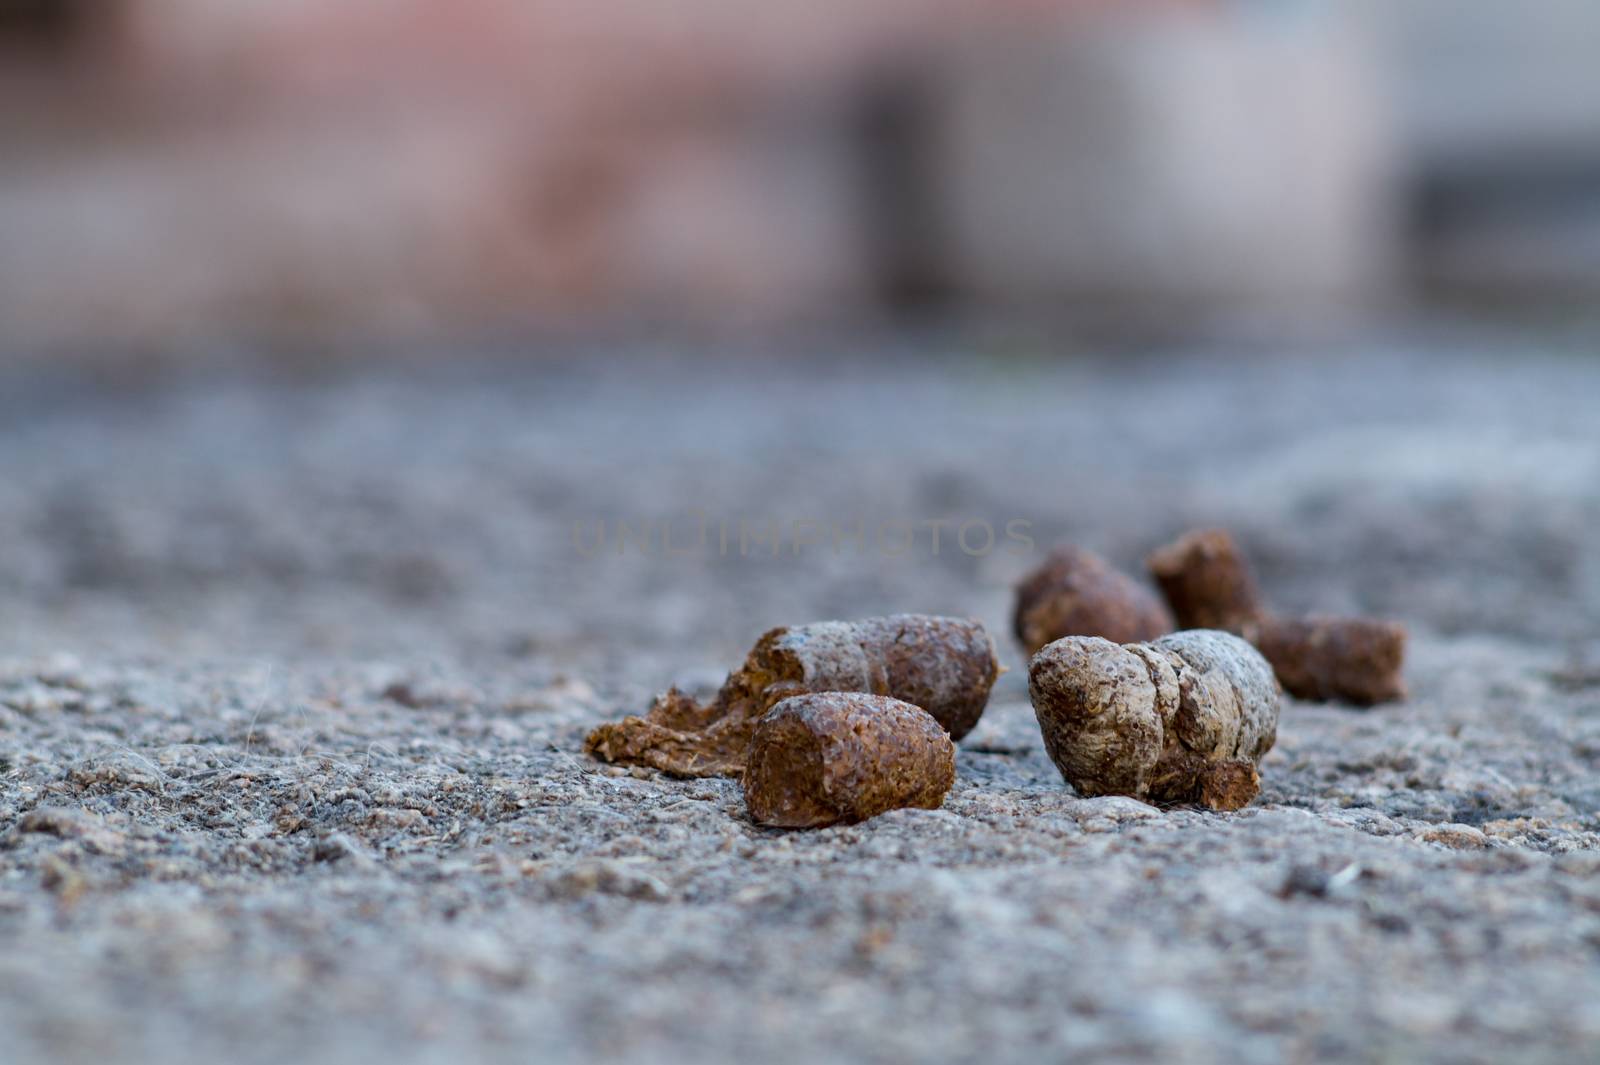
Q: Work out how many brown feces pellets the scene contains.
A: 6